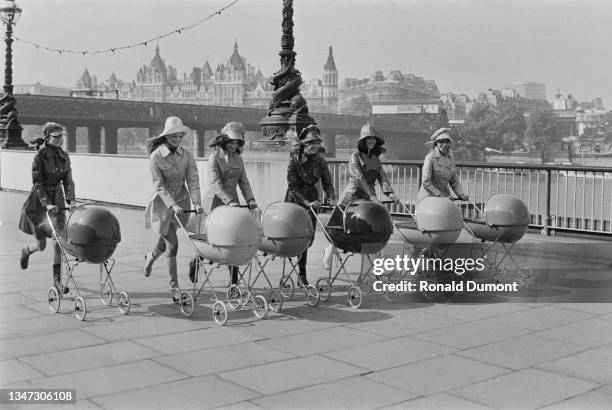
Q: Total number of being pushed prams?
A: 6